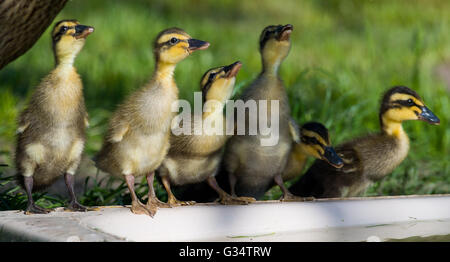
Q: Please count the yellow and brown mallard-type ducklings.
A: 6